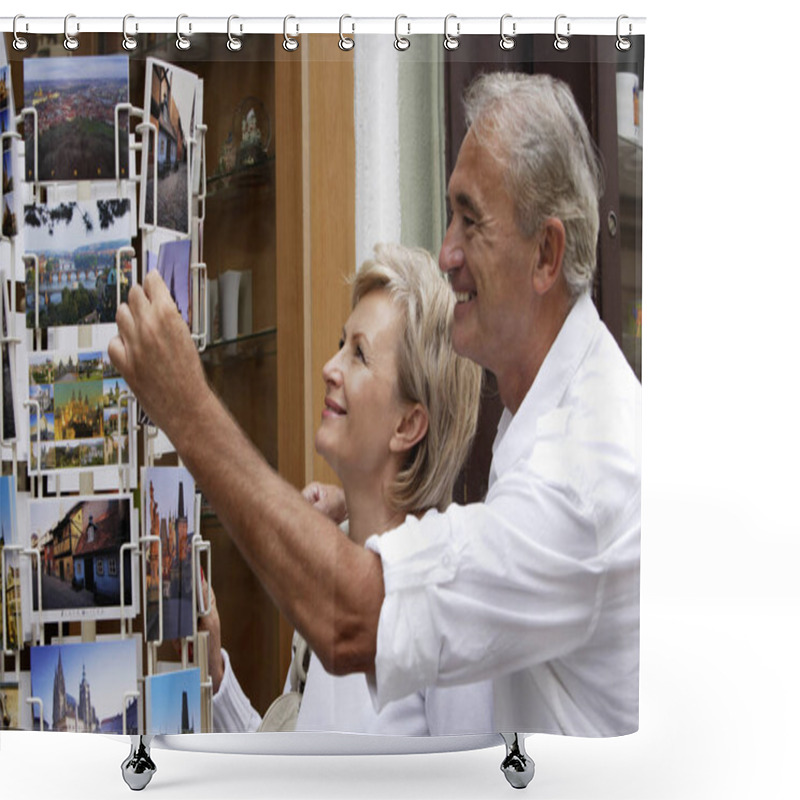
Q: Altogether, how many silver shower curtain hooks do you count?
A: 12